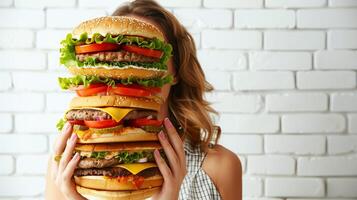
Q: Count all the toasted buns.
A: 7